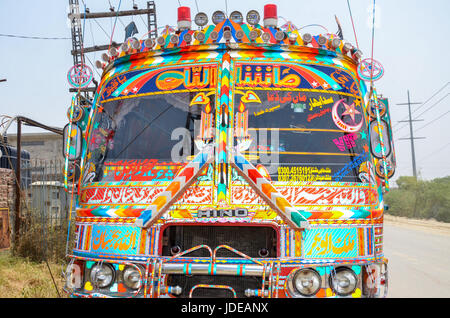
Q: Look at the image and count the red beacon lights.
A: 2